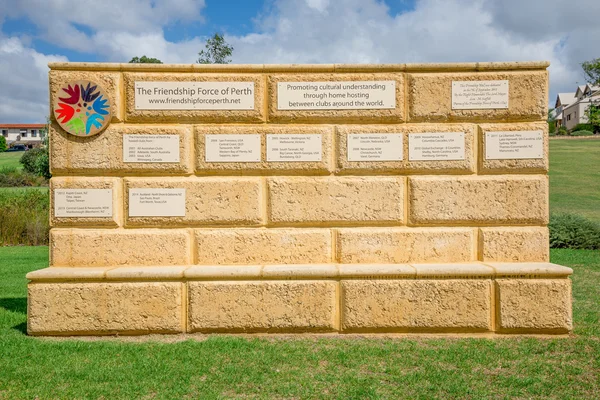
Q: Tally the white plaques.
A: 11